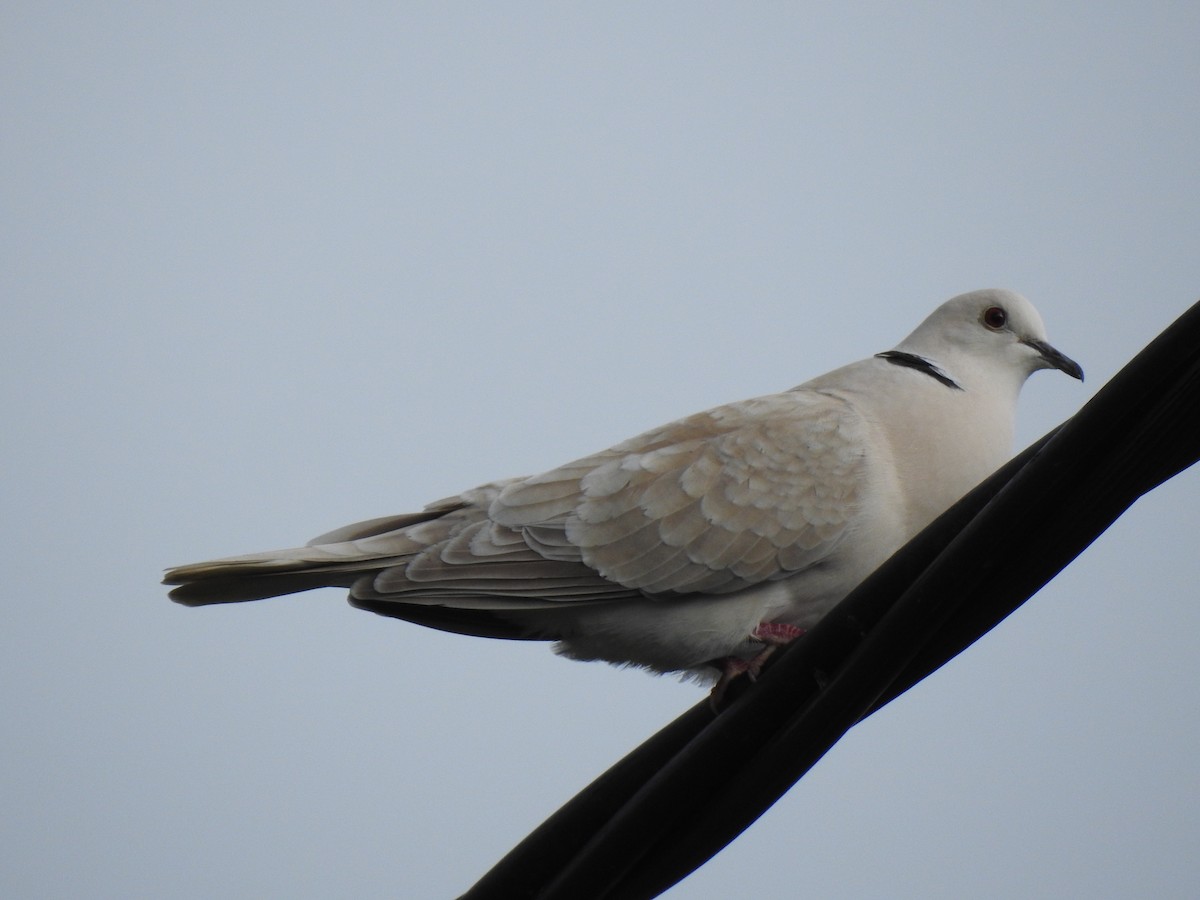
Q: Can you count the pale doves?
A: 1